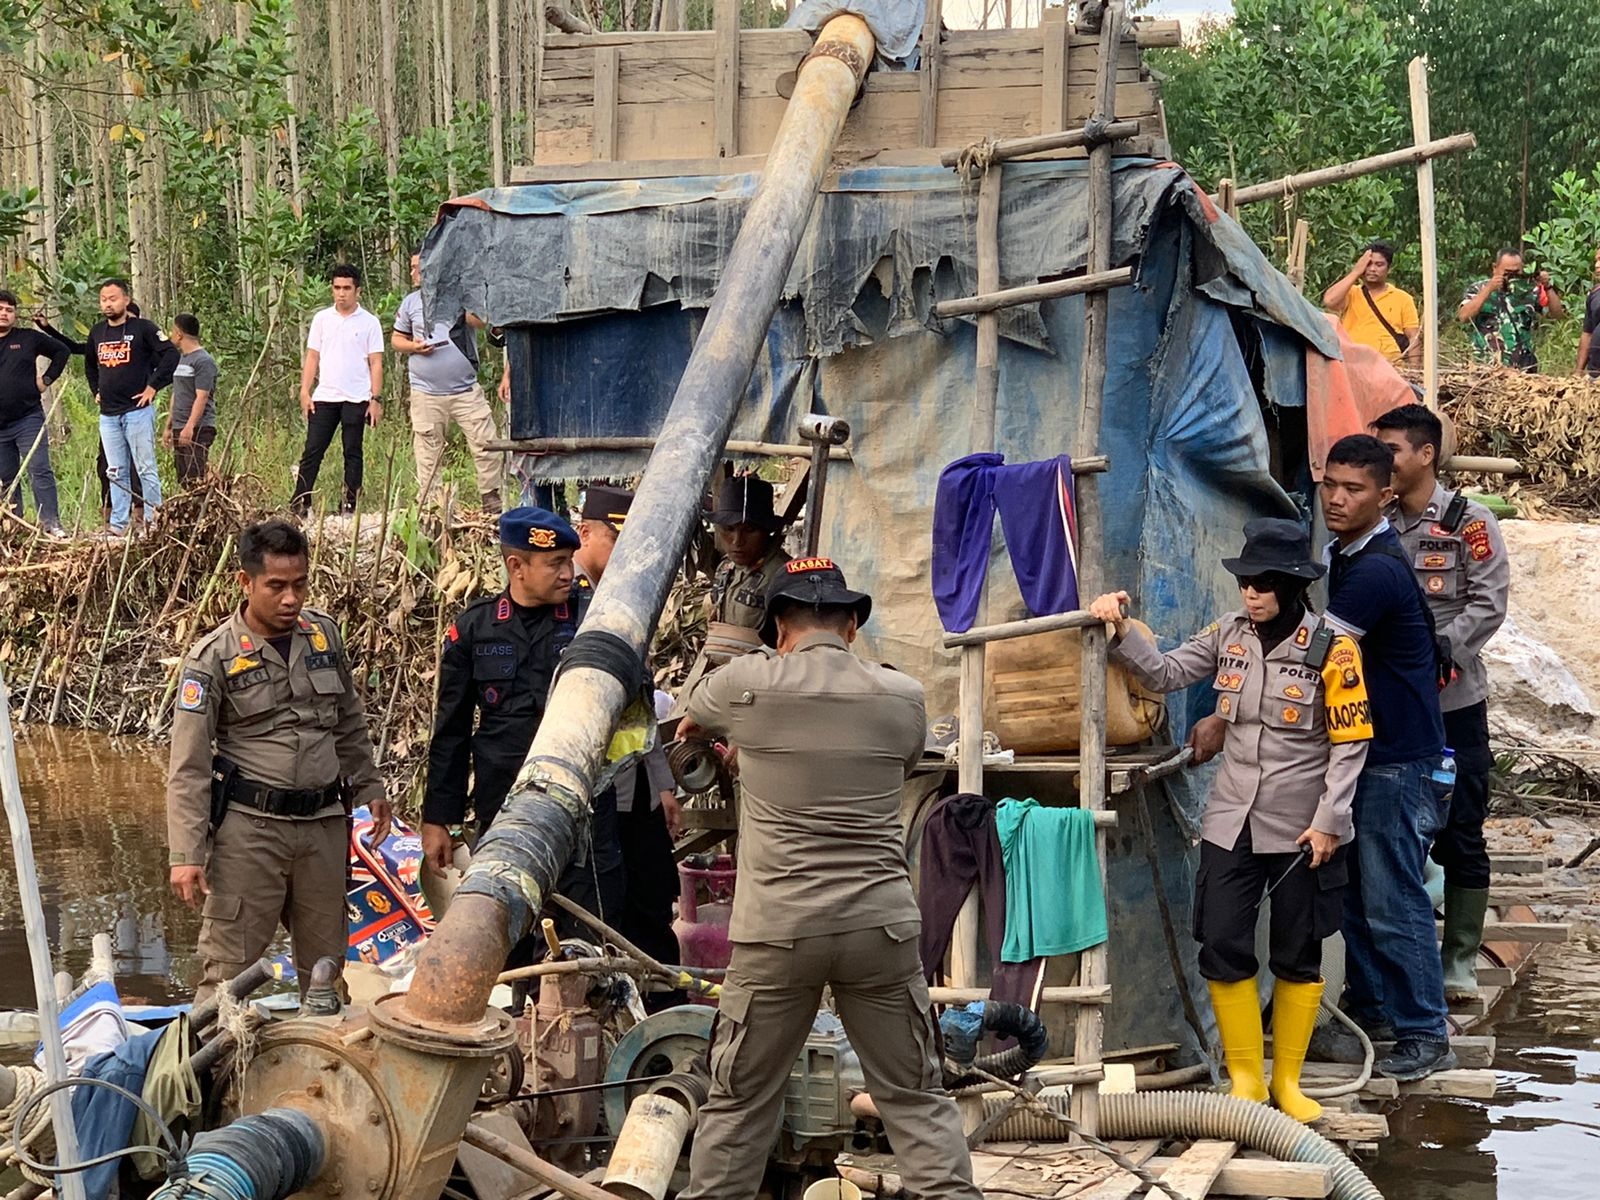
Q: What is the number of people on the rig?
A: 8